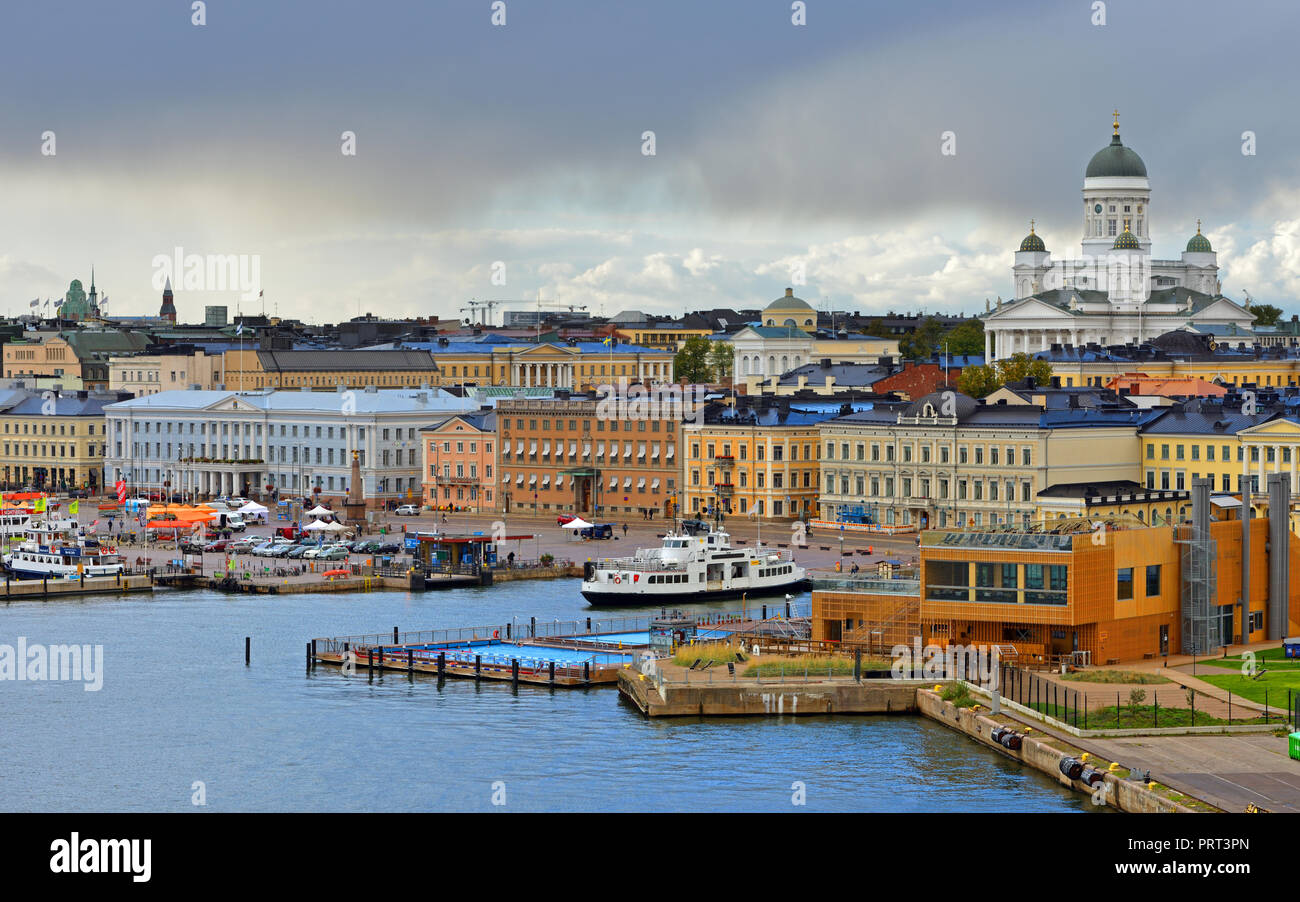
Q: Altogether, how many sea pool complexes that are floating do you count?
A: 1